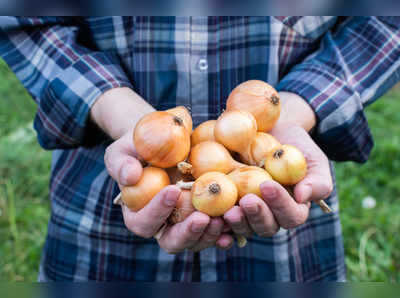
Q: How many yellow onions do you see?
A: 12